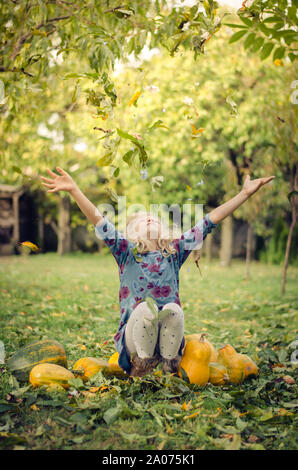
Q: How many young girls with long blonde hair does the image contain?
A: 1